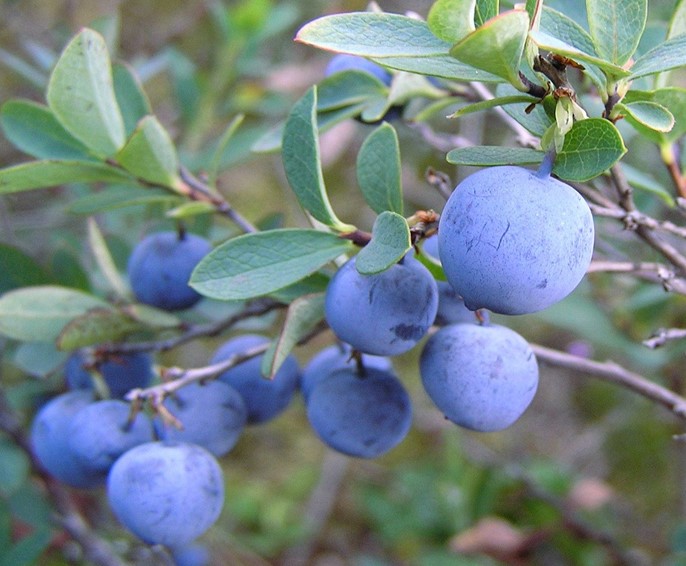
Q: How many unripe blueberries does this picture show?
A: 0